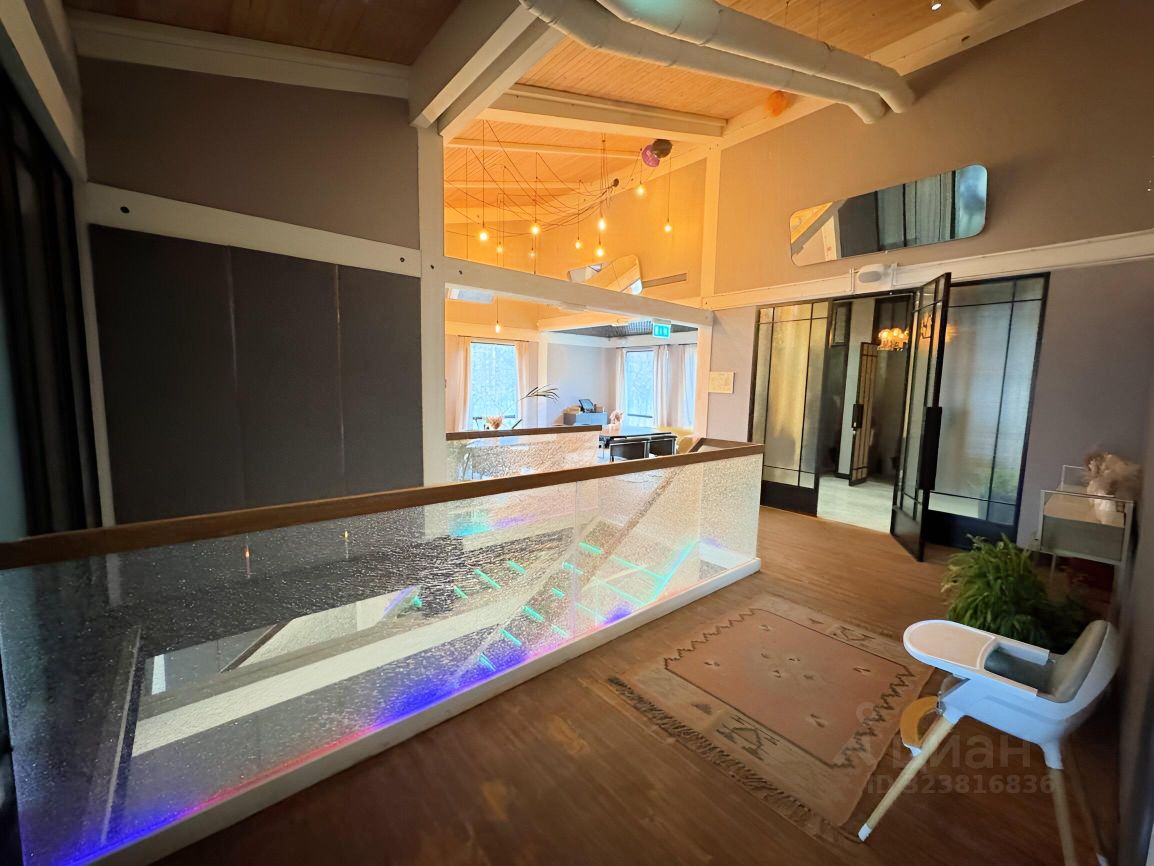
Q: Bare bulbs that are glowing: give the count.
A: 10